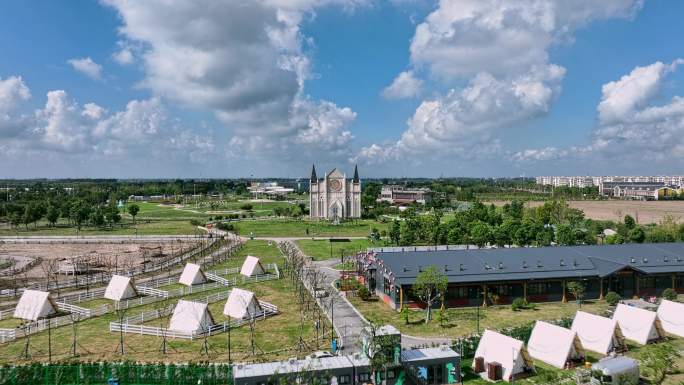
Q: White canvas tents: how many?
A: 11